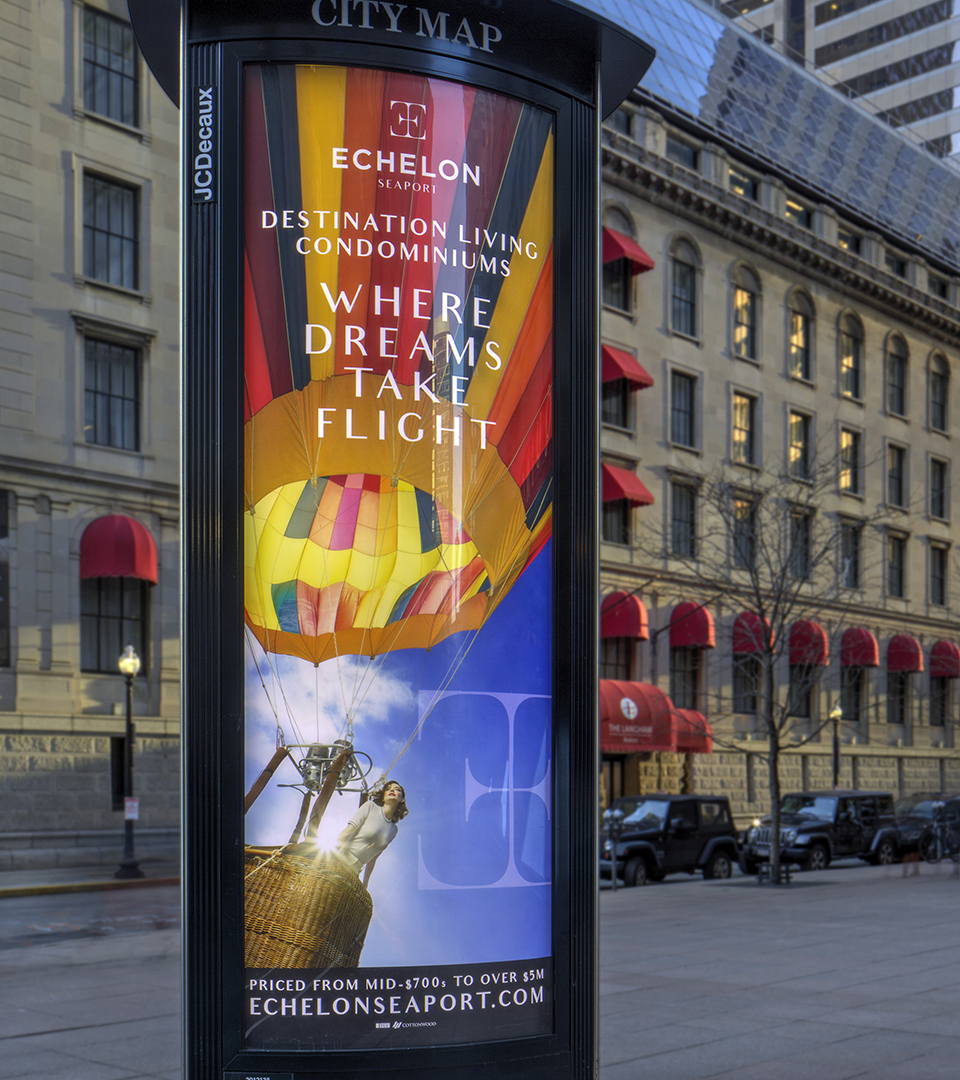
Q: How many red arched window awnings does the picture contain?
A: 8